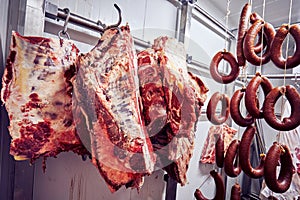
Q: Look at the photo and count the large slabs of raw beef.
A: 3